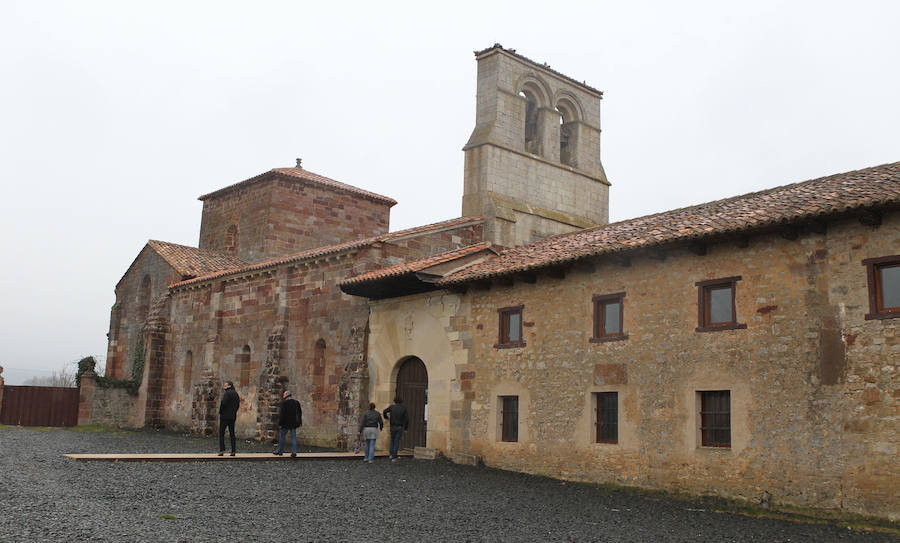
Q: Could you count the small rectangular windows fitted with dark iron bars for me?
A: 3